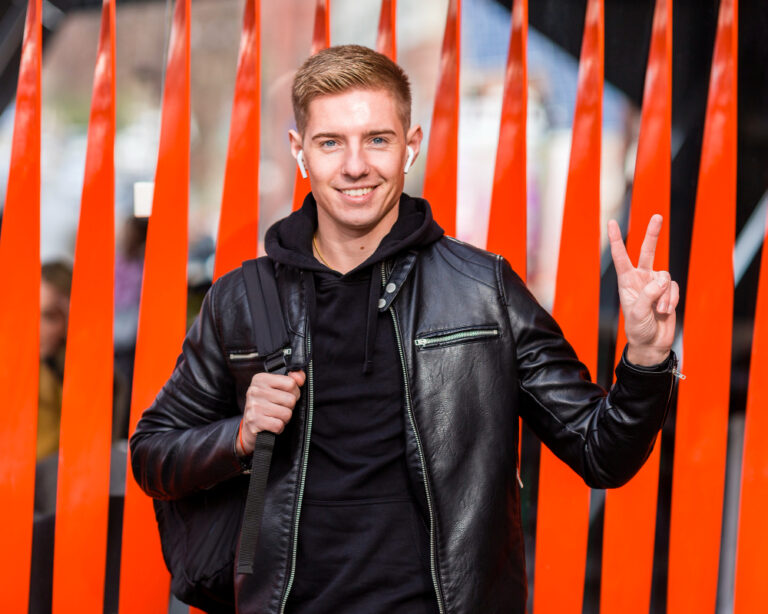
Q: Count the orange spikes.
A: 12